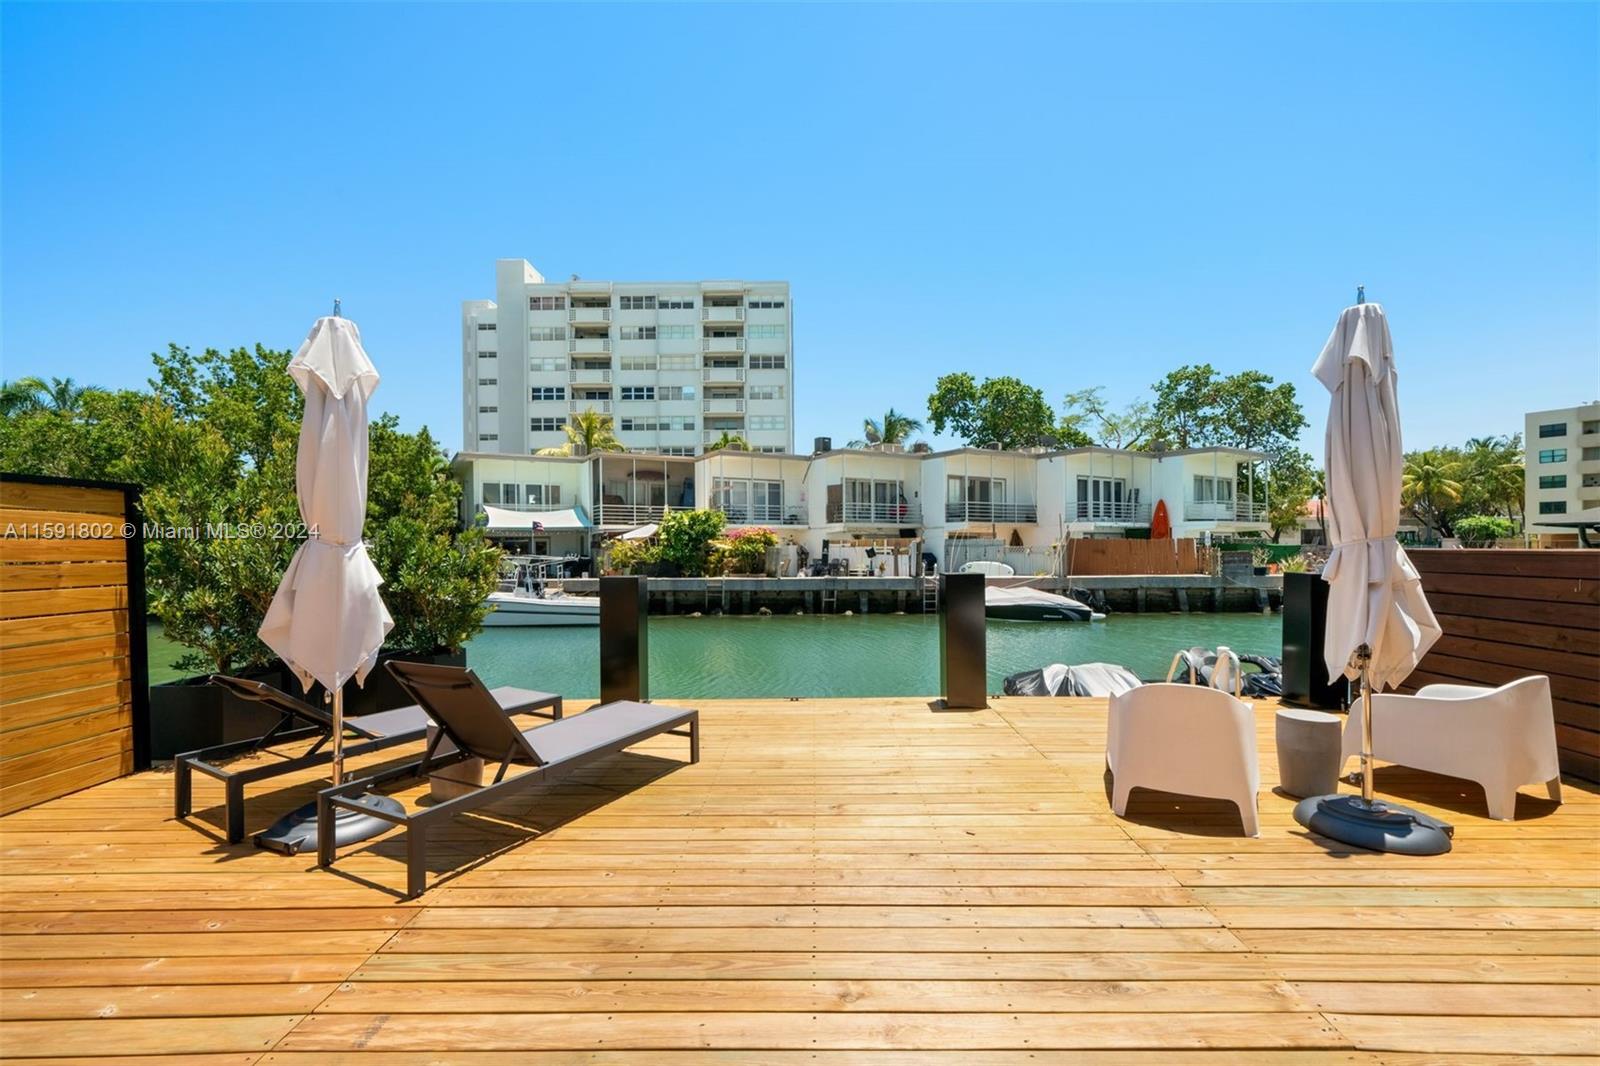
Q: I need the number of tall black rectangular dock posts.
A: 3